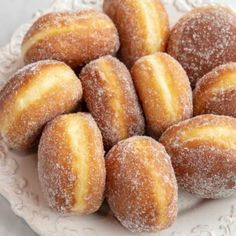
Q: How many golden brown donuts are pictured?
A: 10